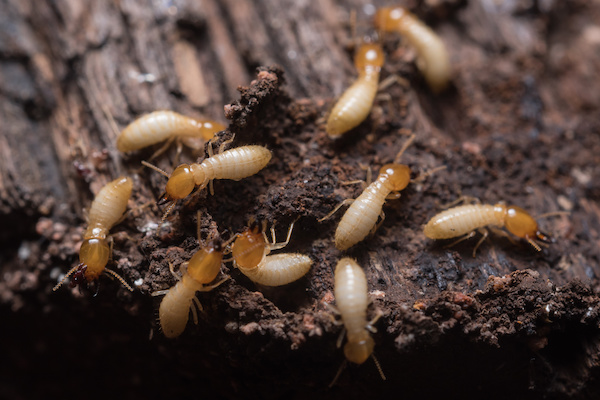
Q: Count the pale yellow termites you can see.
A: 10